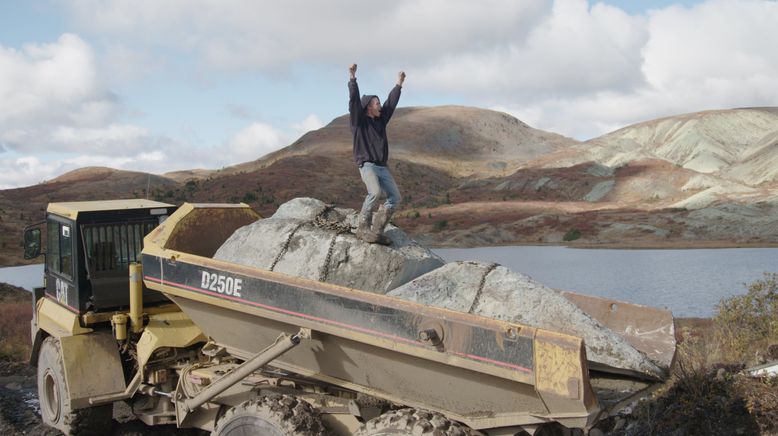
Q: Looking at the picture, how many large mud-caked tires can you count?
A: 3